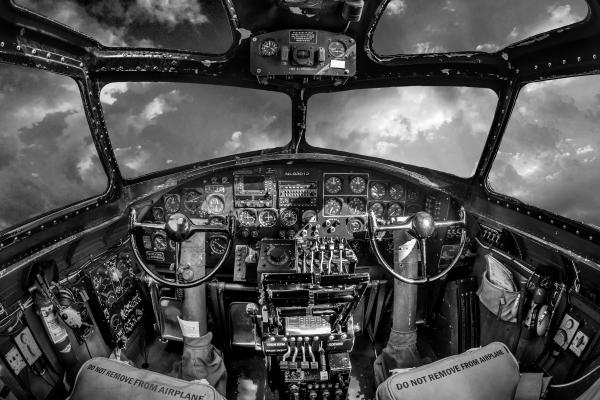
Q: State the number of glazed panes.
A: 6